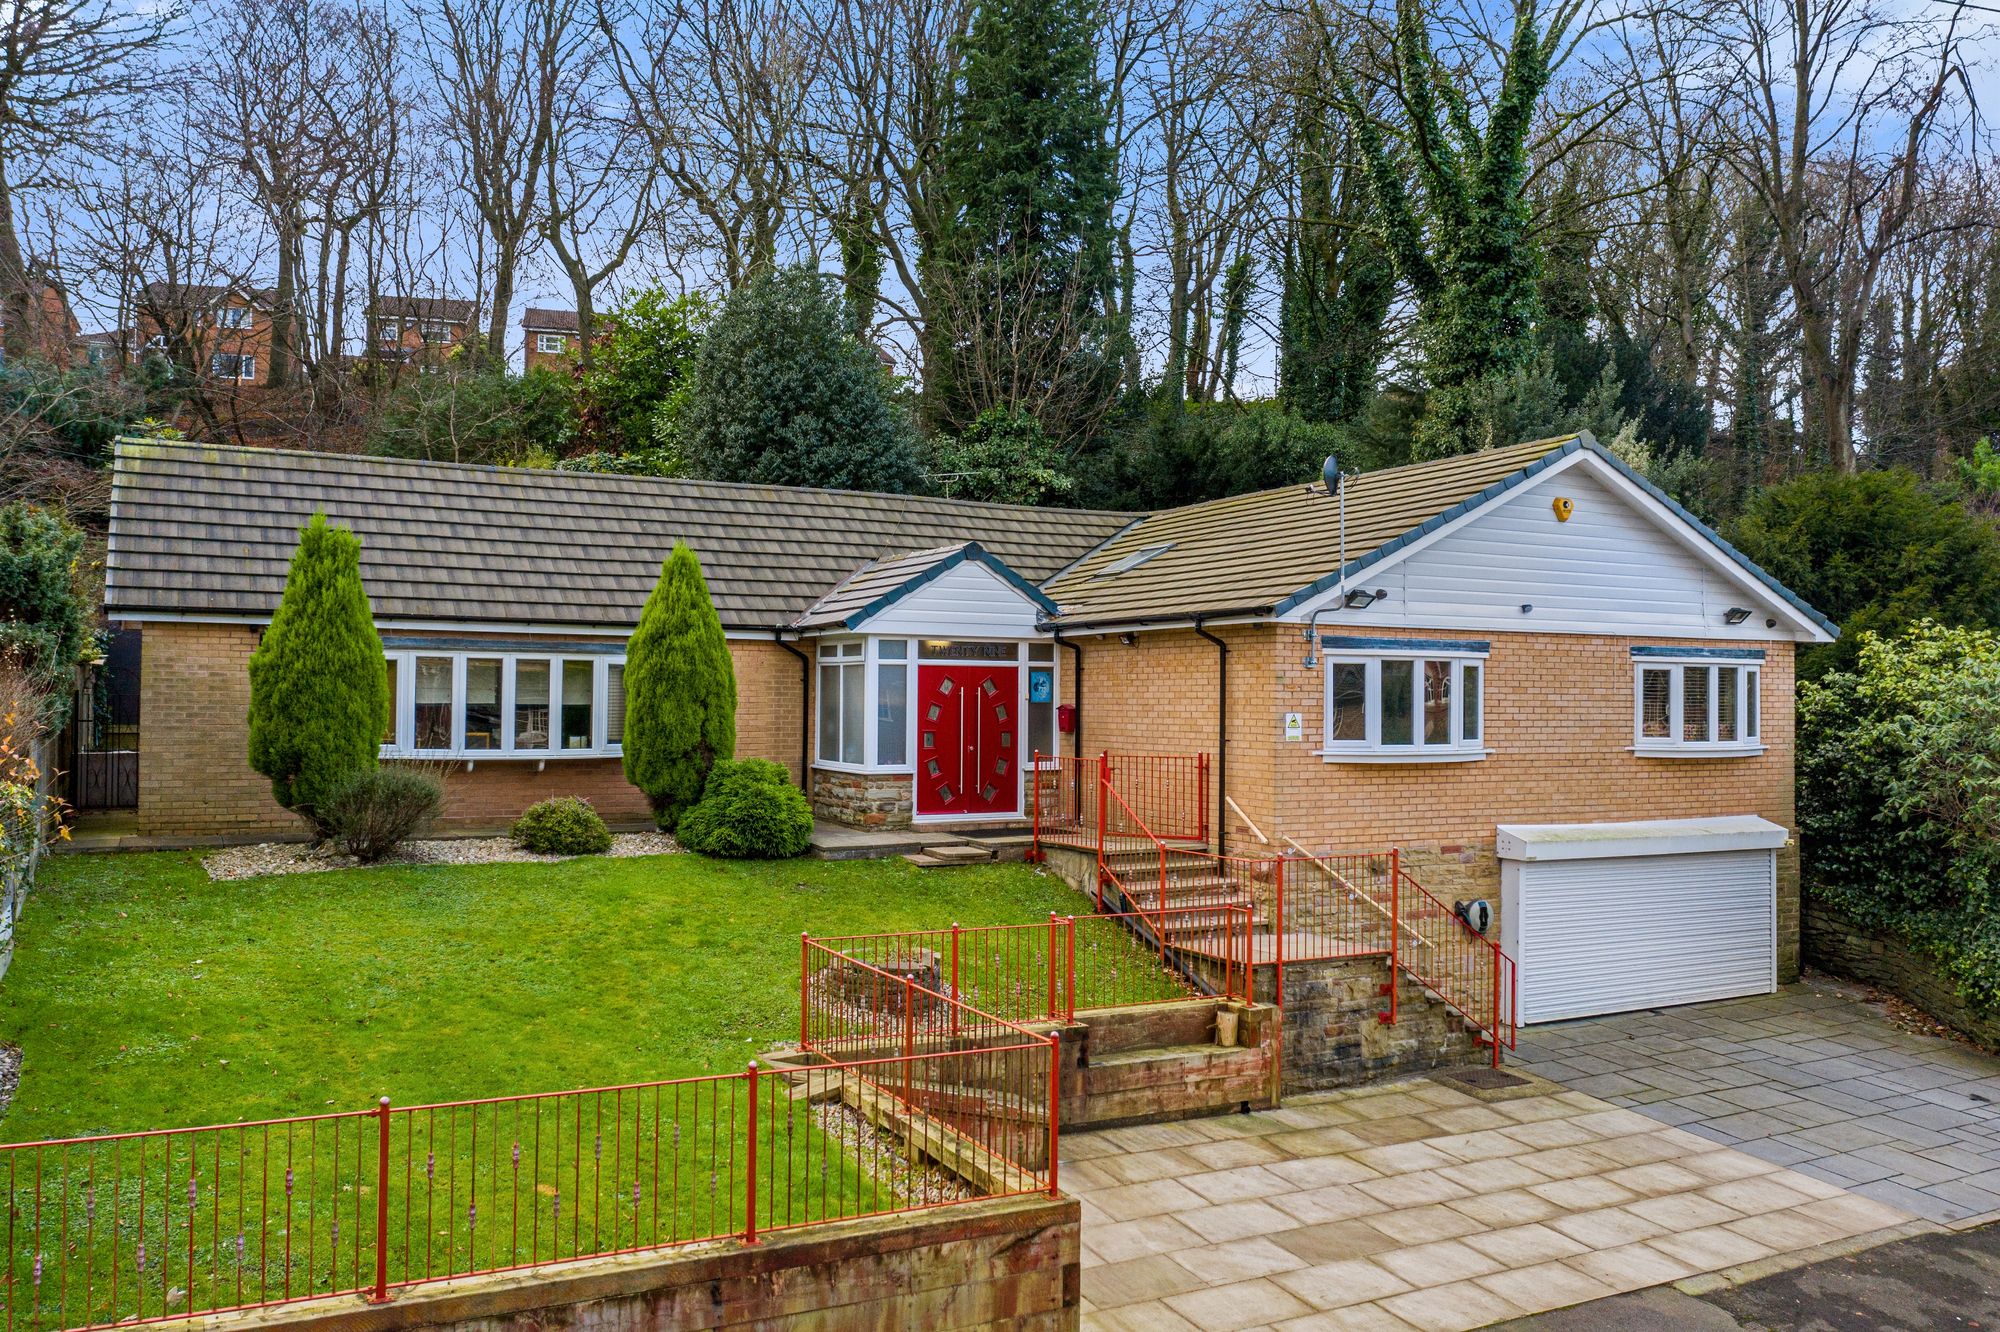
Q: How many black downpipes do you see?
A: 3